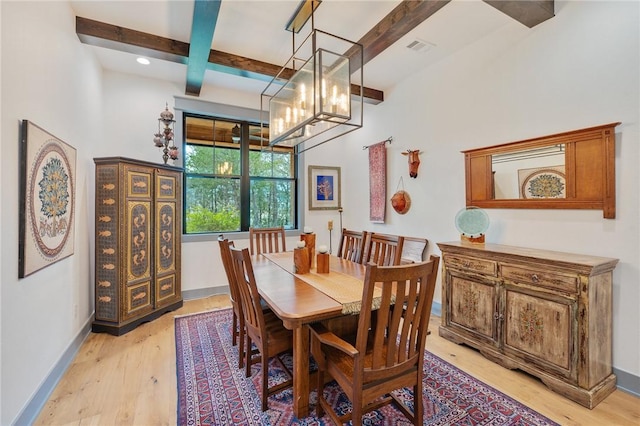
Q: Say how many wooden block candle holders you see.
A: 3